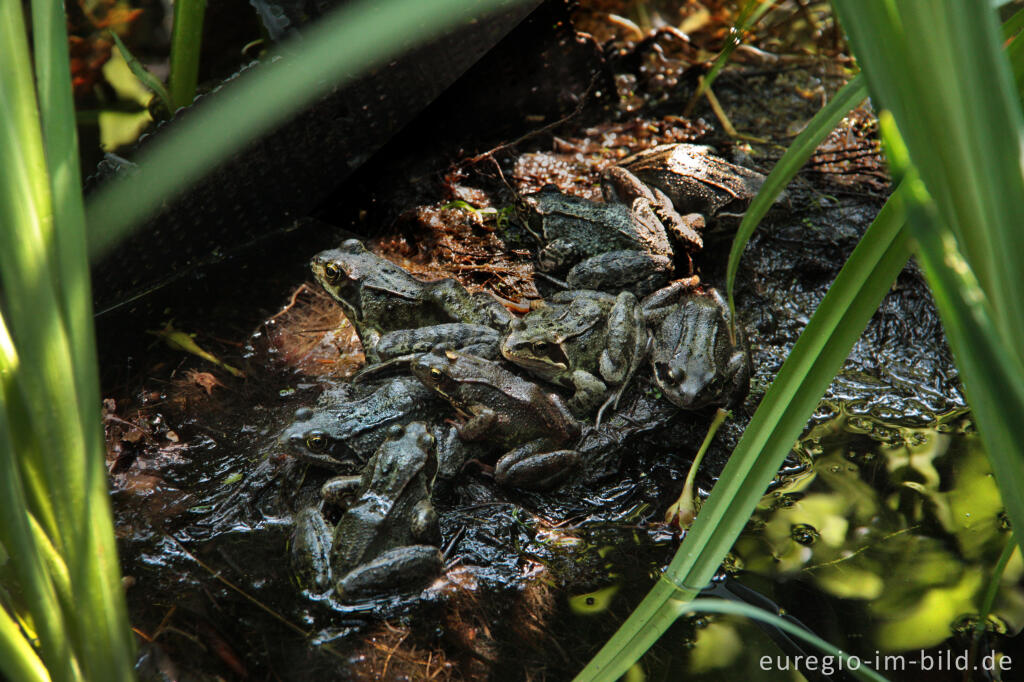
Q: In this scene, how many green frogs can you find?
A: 8